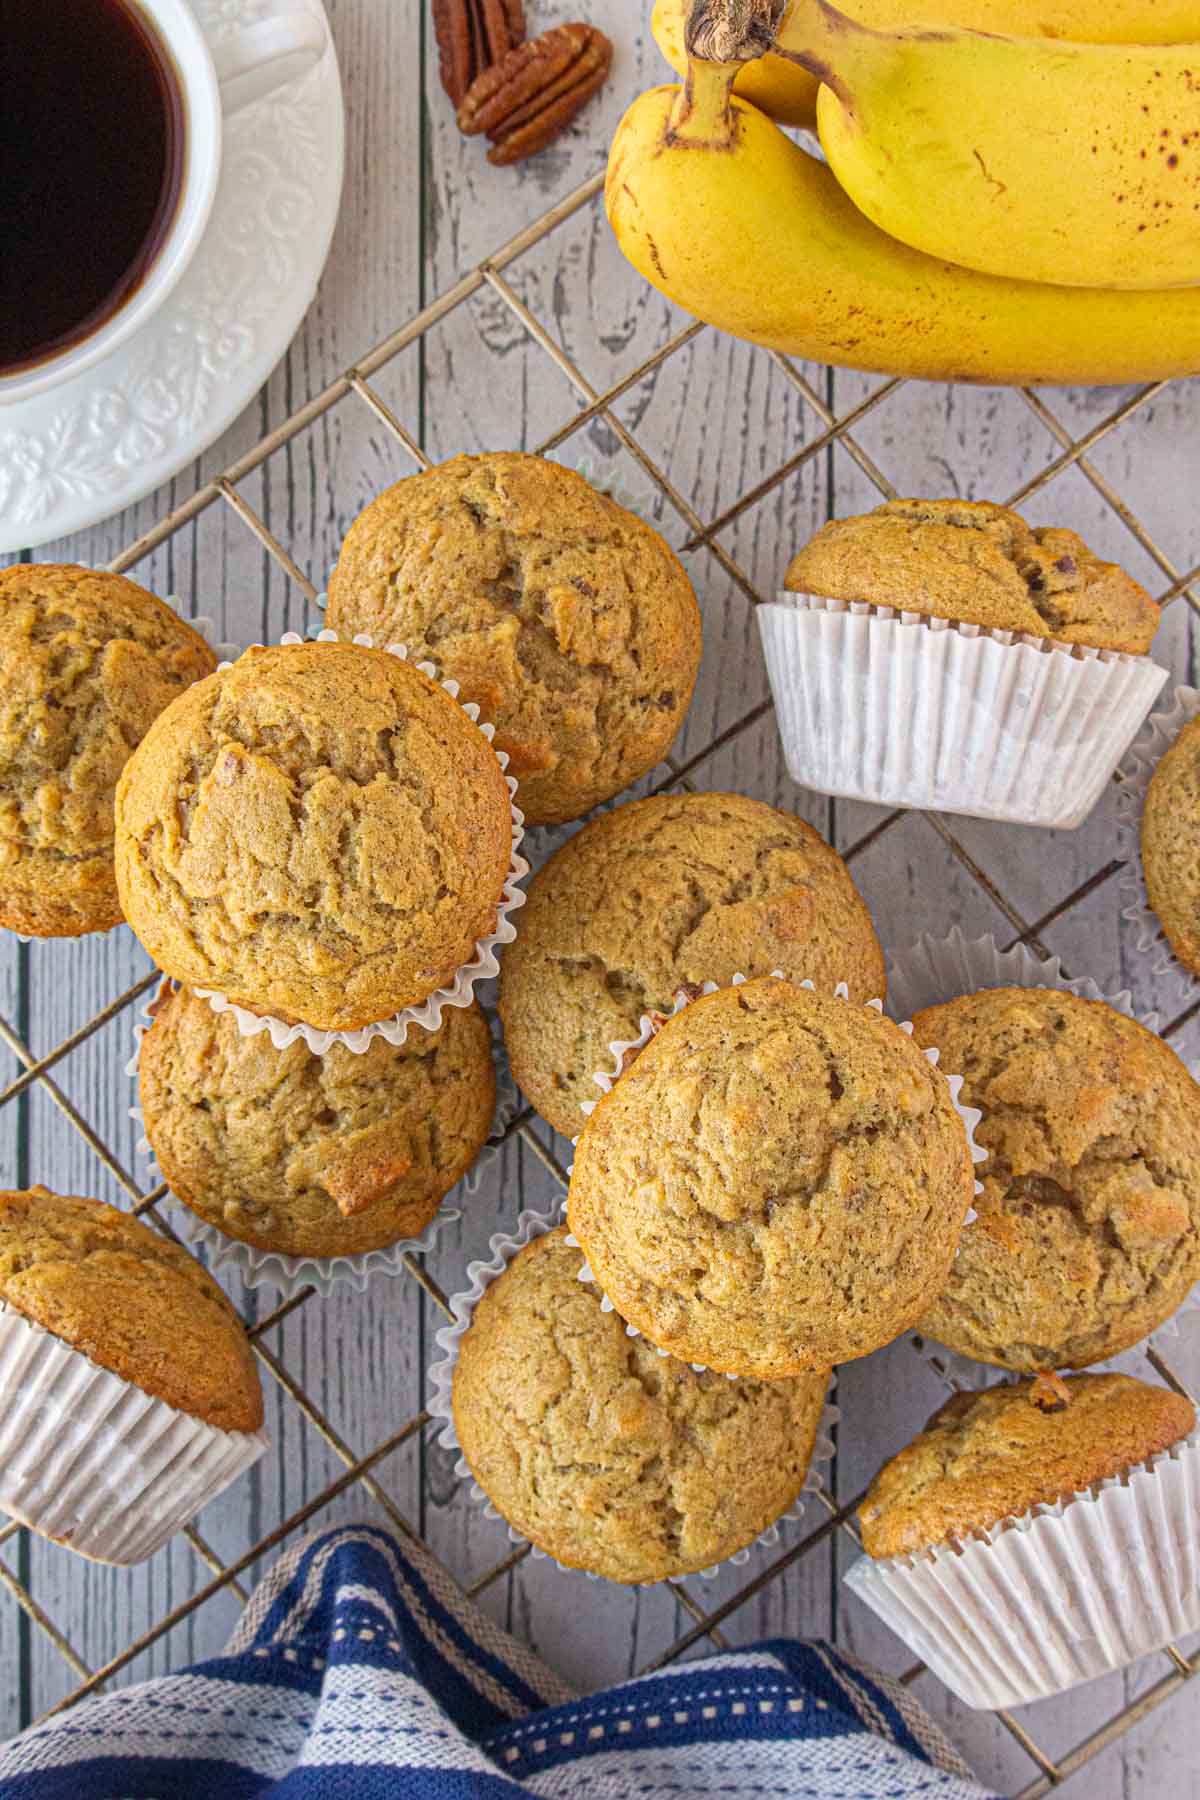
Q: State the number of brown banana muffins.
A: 12